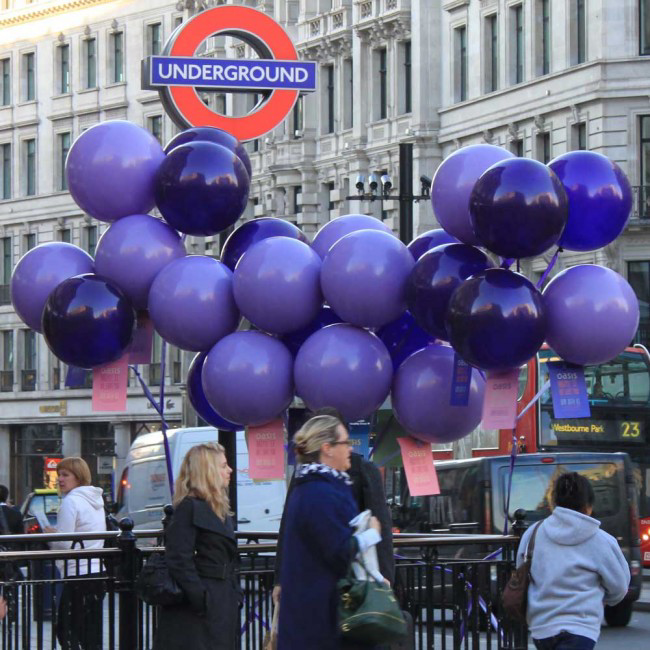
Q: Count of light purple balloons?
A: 12